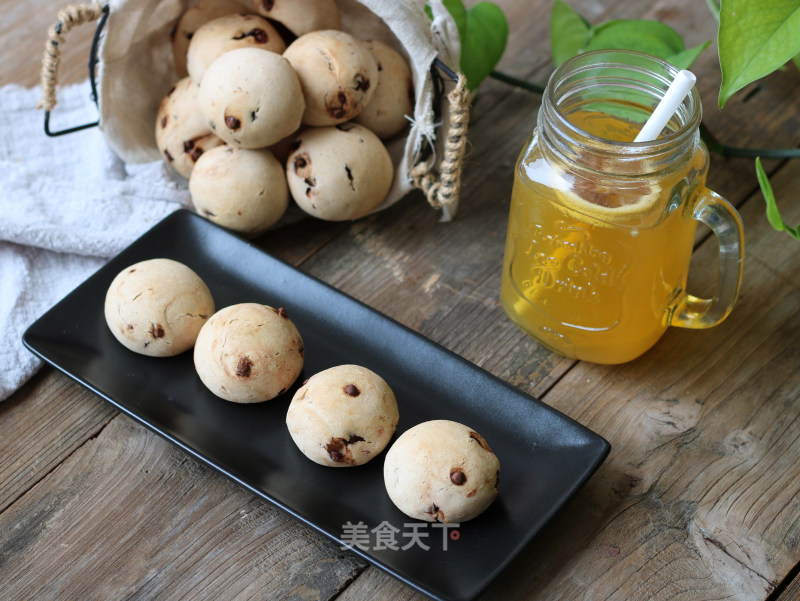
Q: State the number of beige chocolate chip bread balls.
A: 13